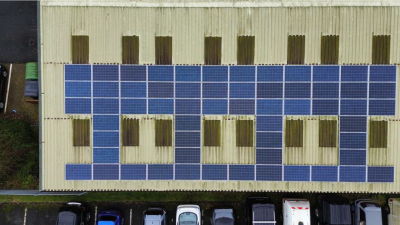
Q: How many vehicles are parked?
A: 11